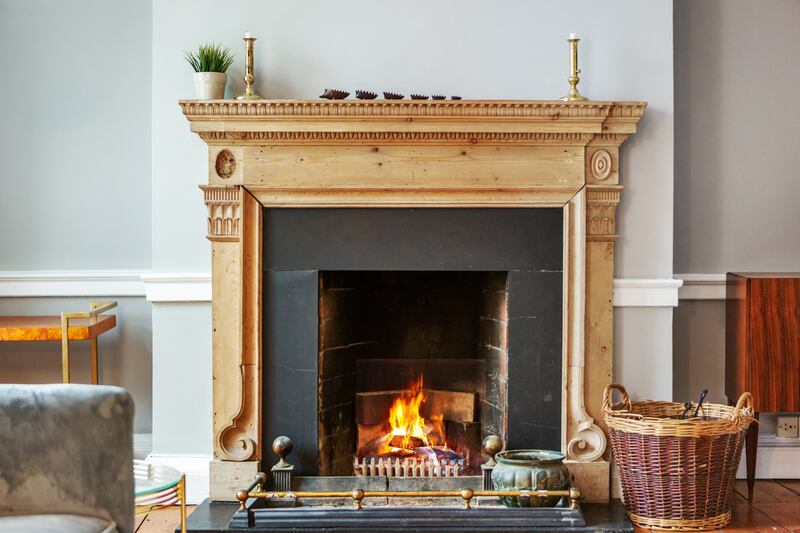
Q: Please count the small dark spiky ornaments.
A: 6